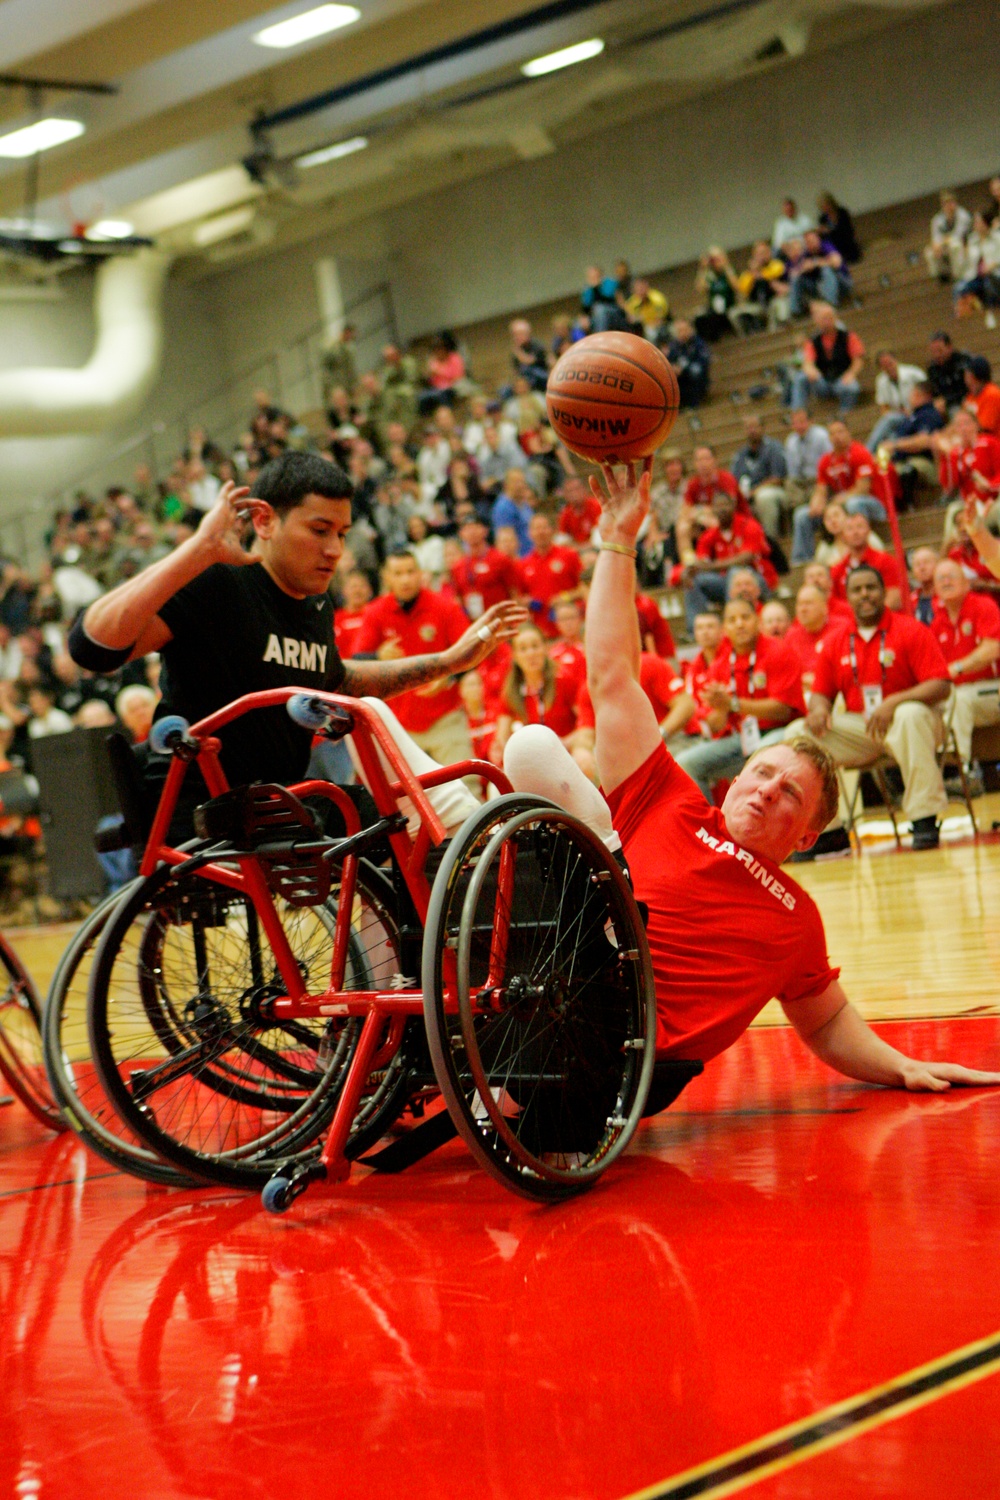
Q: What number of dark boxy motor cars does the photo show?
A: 0